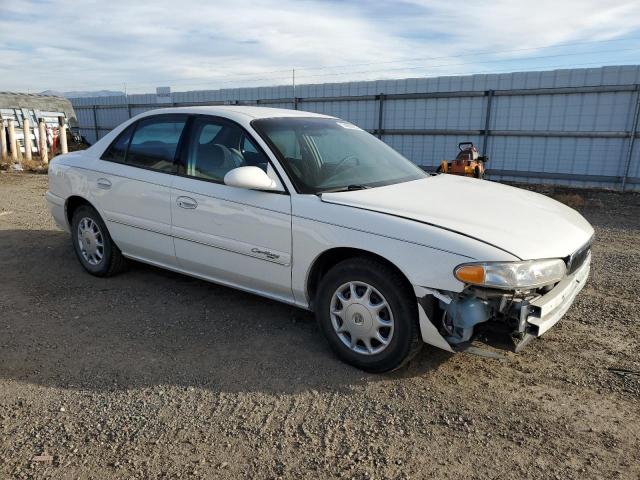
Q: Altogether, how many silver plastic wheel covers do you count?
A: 2